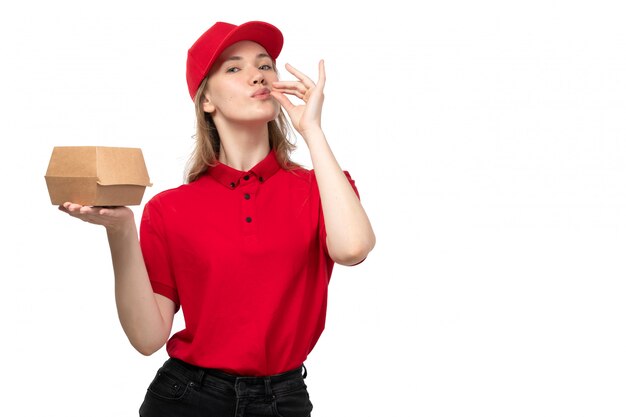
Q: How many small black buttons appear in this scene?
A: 5